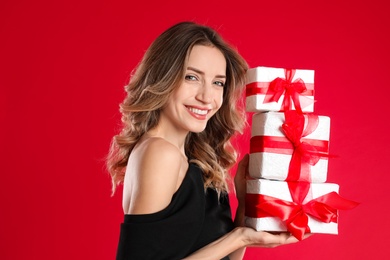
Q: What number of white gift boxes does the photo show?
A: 3